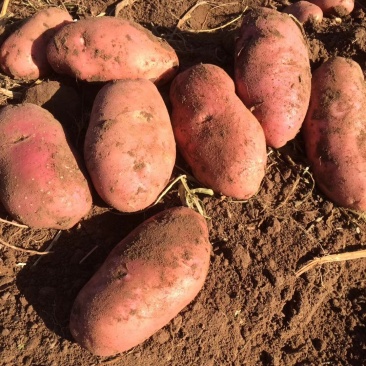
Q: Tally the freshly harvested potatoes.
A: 10